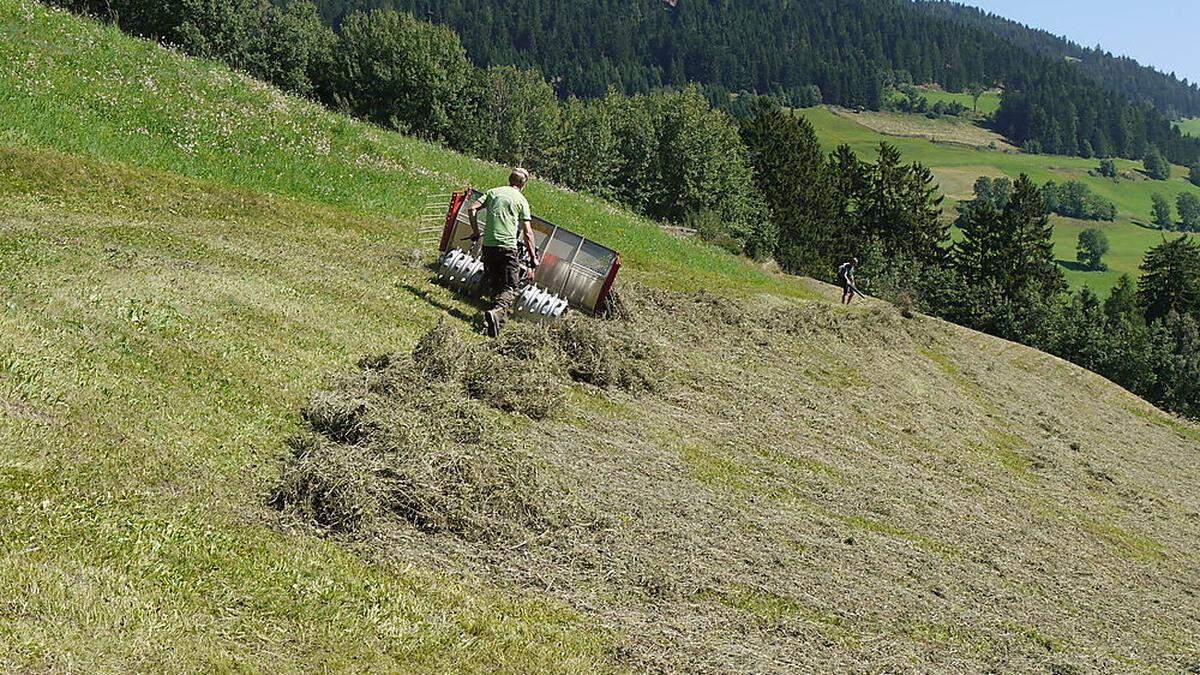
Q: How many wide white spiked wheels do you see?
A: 2